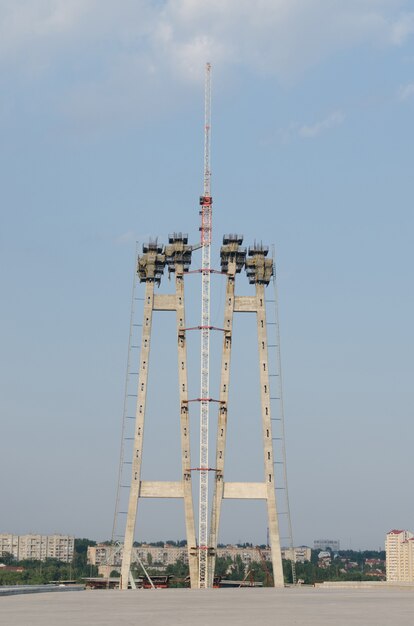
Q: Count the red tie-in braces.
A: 5